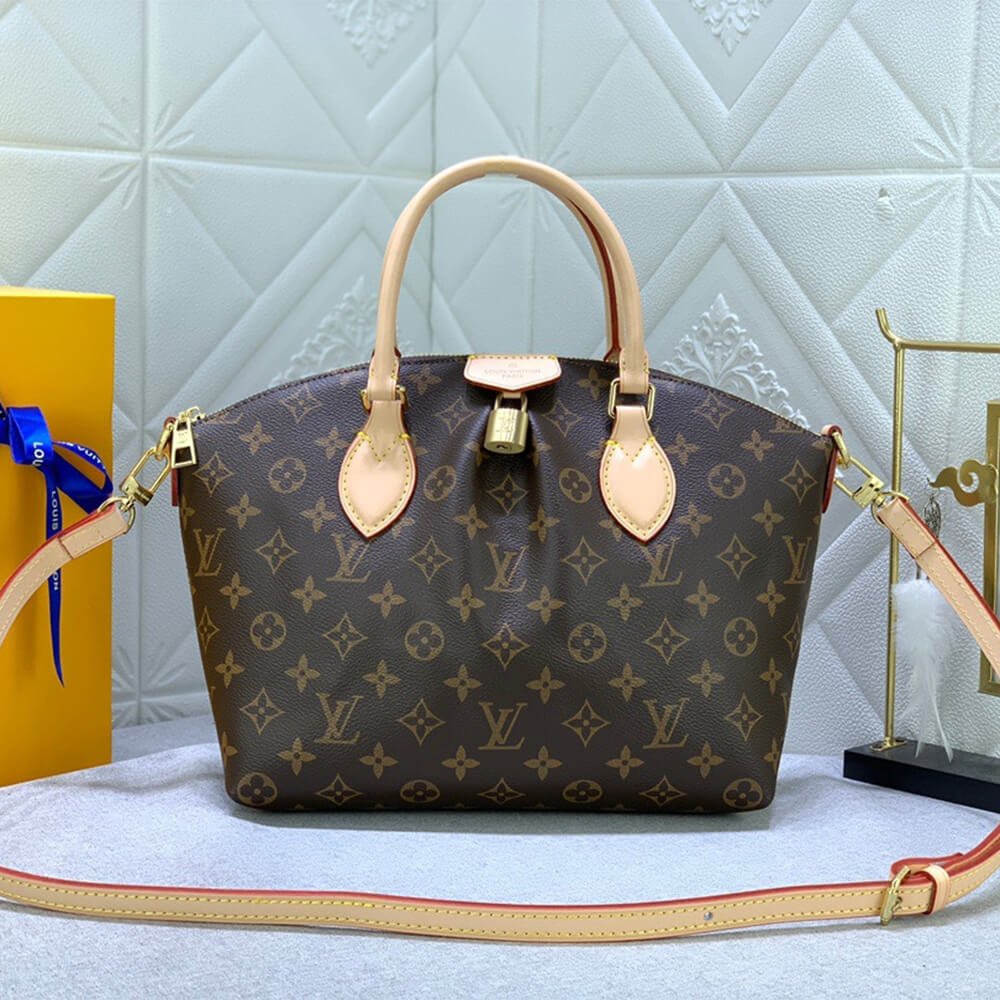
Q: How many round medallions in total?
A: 12